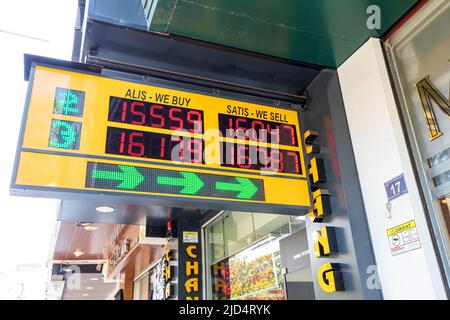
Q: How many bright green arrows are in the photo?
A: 3